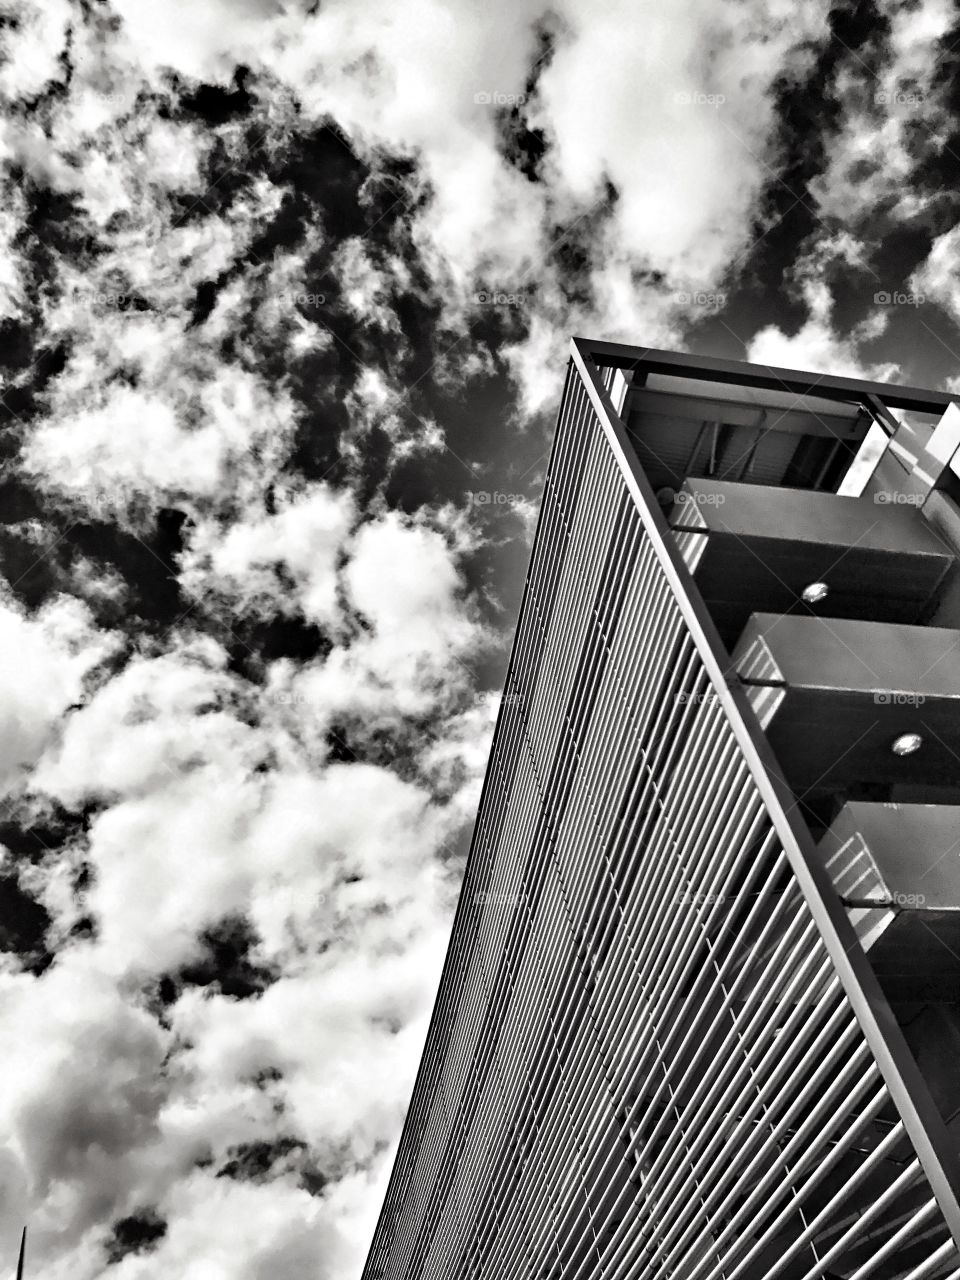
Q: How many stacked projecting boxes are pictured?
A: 3